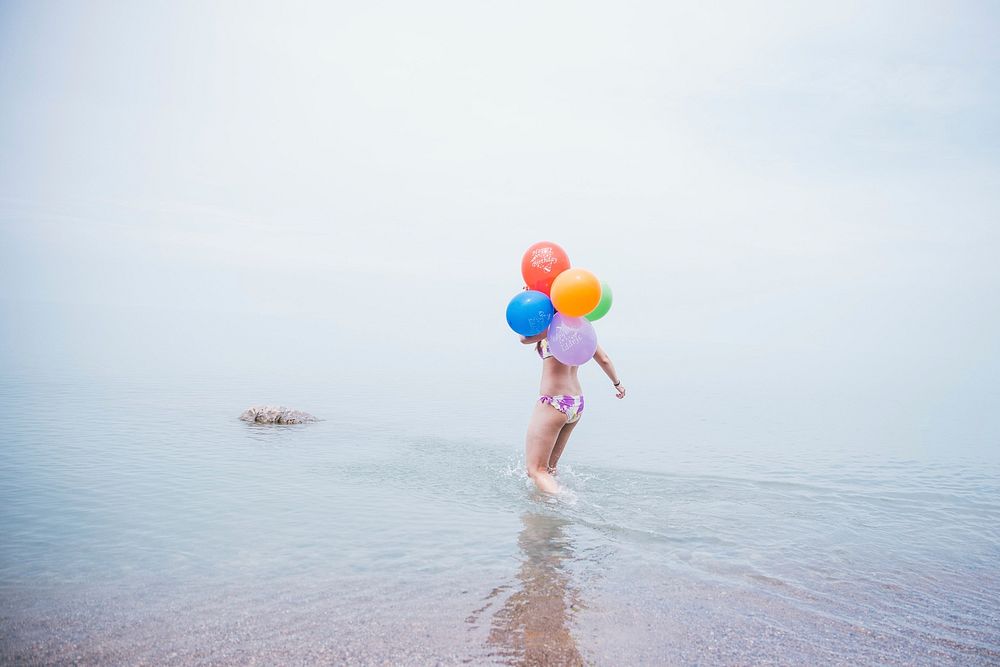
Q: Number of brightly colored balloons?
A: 5